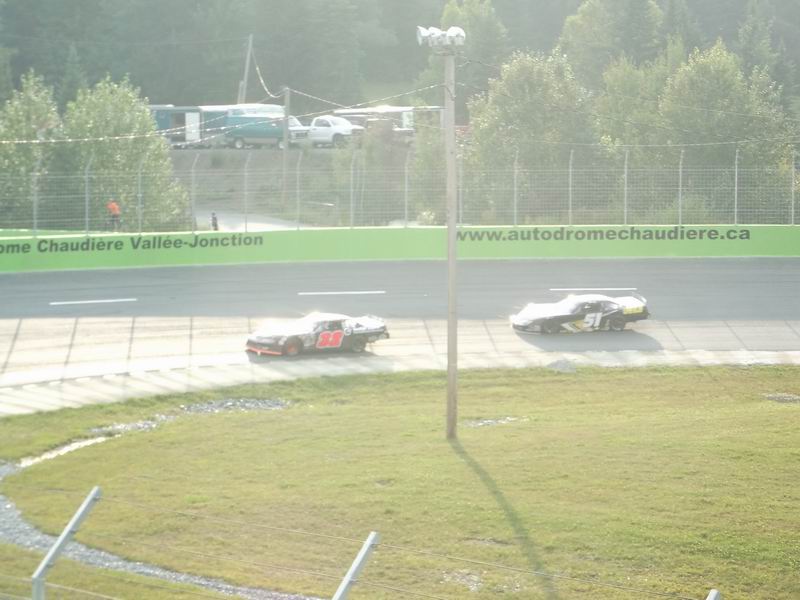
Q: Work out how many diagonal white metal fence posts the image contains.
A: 3